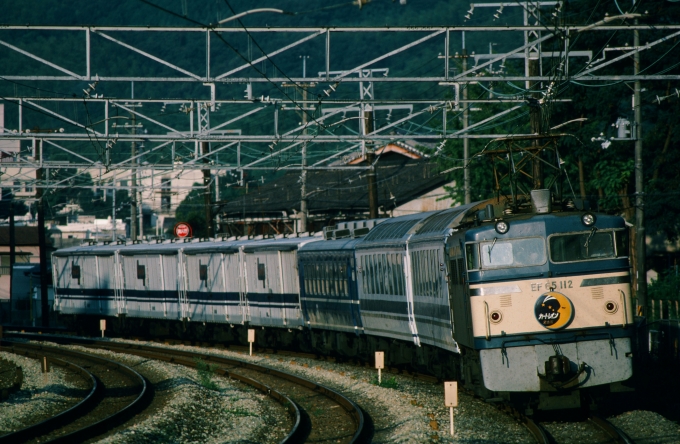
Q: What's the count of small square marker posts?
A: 4